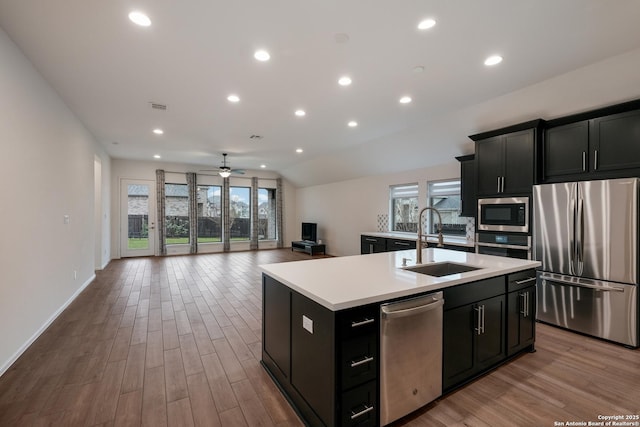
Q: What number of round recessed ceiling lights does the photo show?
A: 13